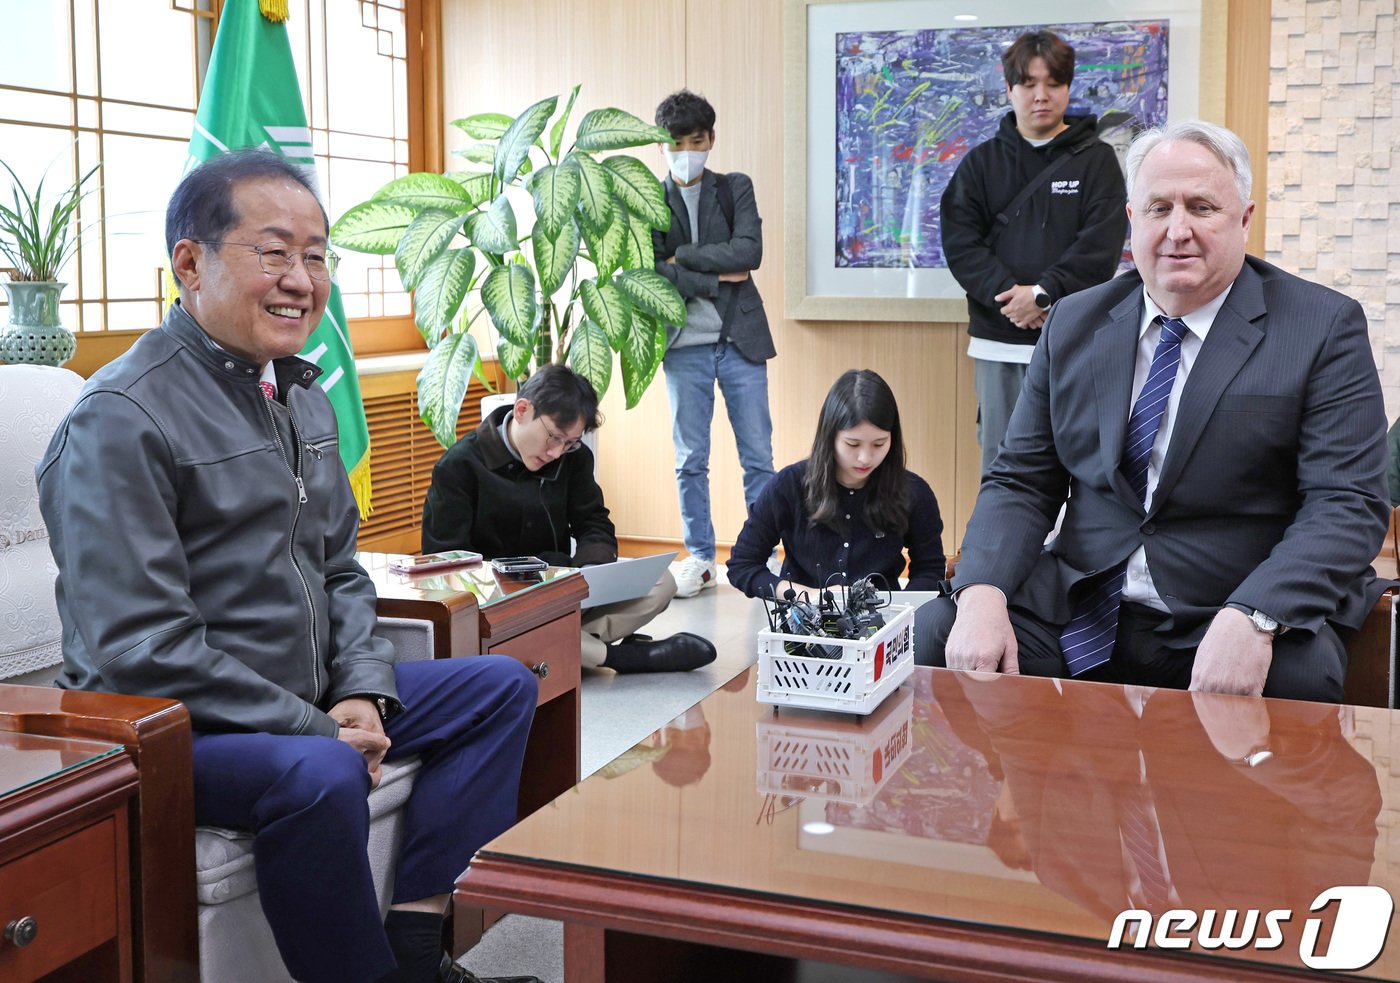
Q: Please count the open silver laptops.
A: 2